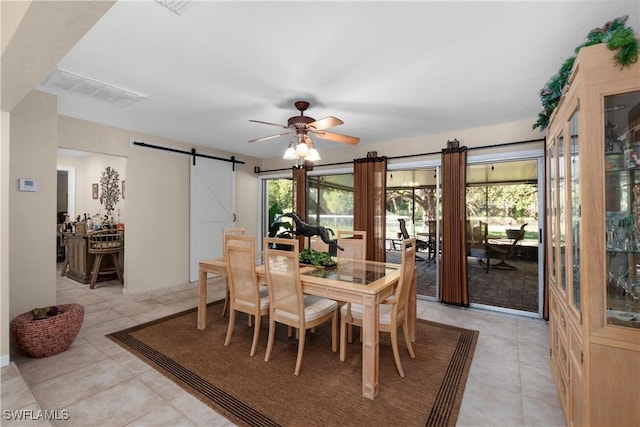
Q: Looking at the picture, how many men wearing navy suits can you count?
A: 0